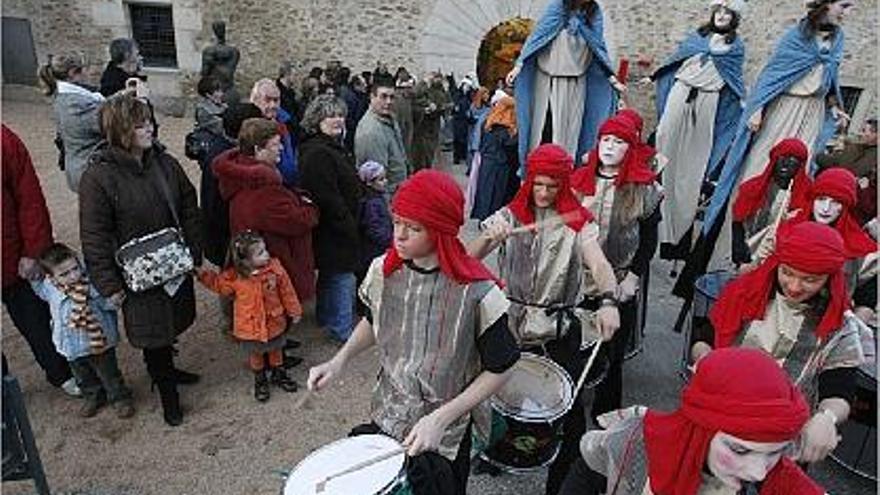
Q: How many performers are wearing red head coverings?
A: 7